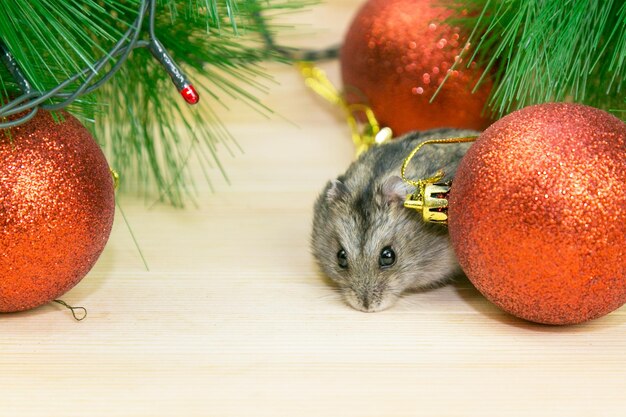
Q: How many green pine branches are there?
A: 2